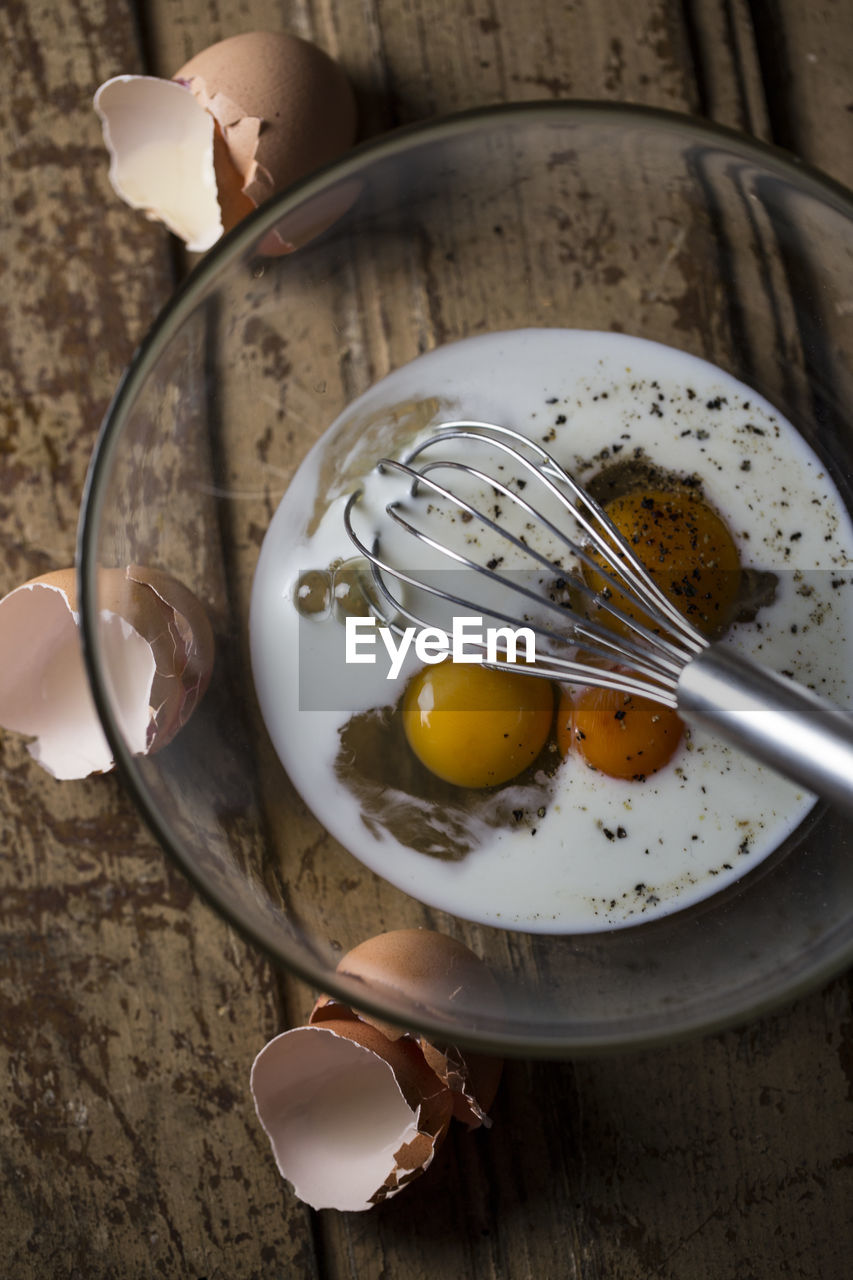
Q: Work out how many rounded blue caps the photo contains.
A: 0